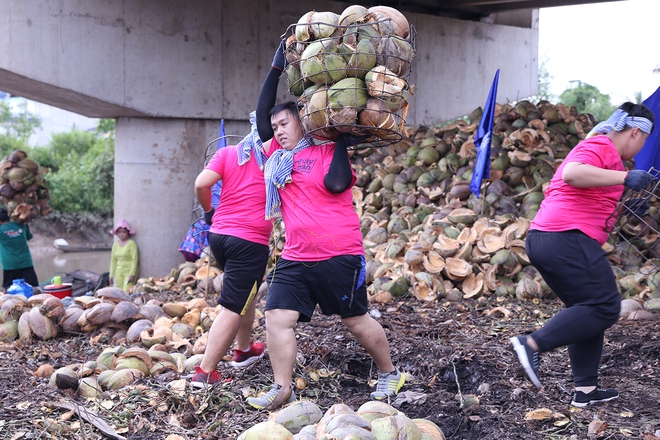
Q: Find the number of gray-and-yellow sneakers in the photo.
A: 2